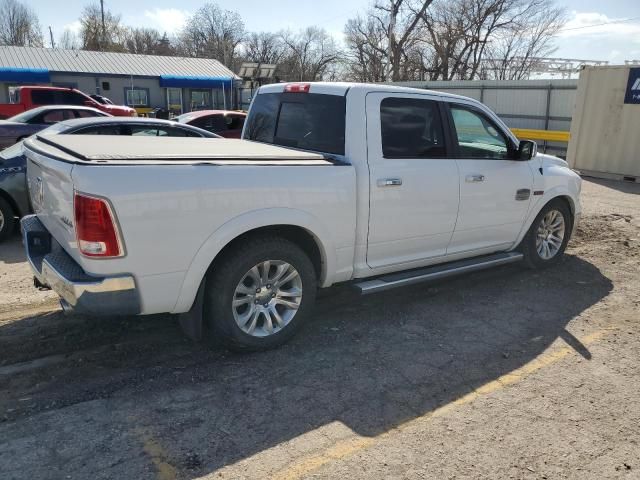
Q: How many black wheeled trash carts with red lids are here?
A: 0